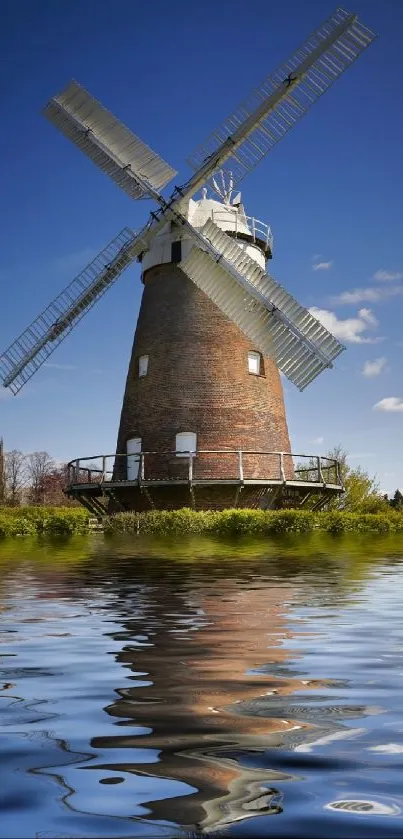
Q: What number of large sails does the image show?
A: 4